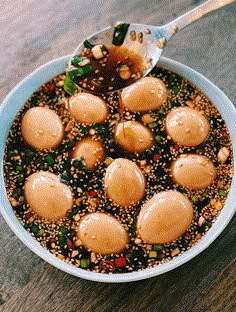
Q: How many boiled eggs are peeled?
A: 11